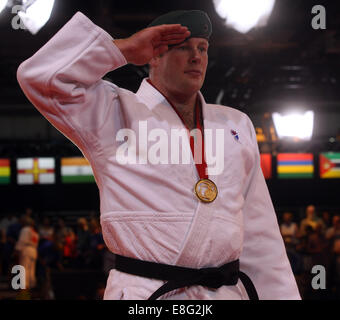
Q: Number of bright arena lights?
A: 3